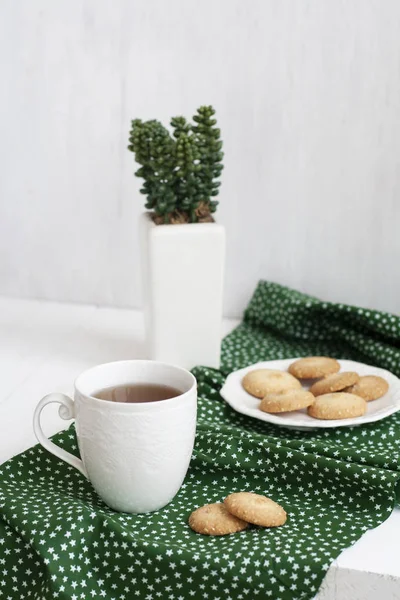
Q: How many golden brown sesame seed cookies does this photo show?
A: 8